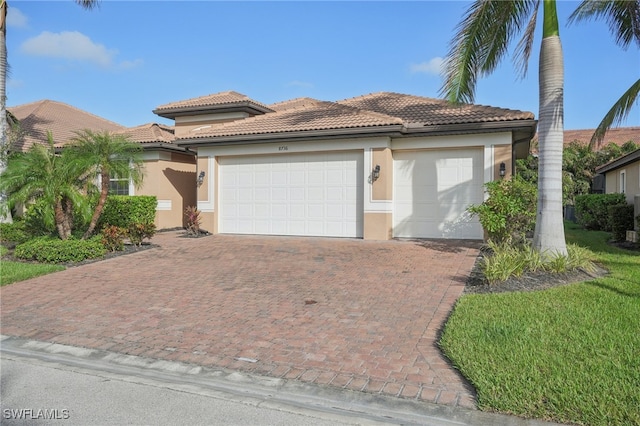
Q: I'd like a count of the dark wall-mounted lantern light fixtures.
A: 3